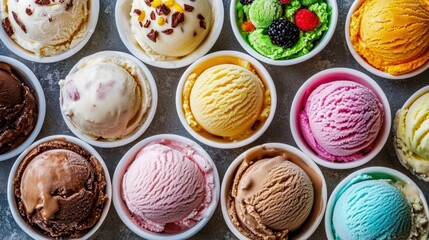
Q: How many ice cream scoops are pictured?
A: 13